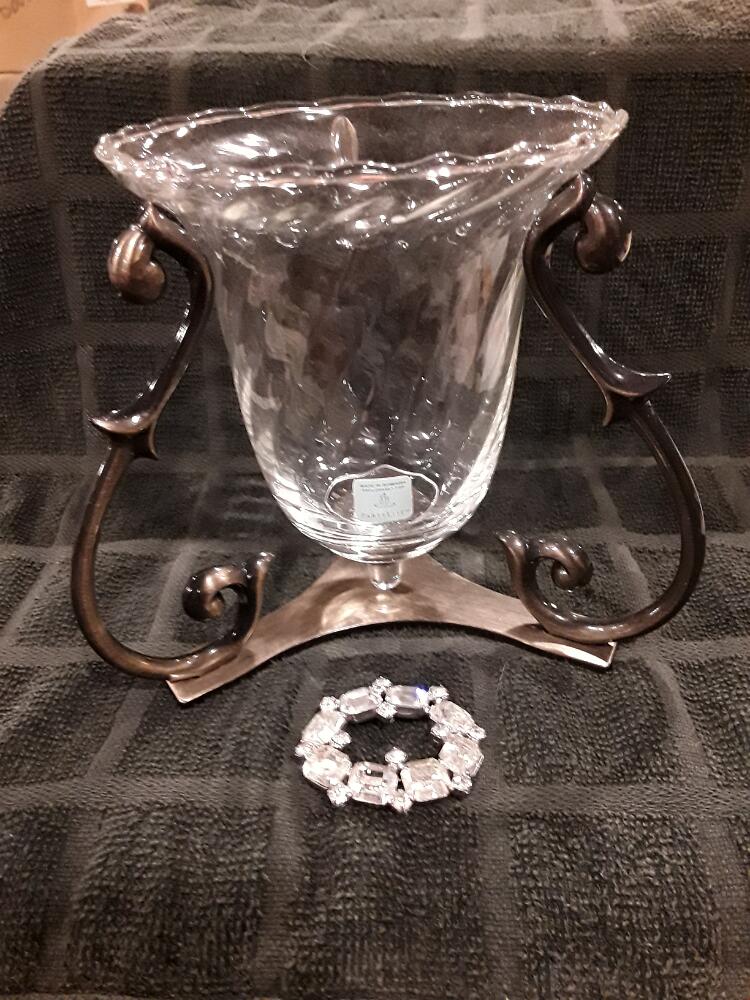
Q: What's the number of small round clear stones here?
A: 12